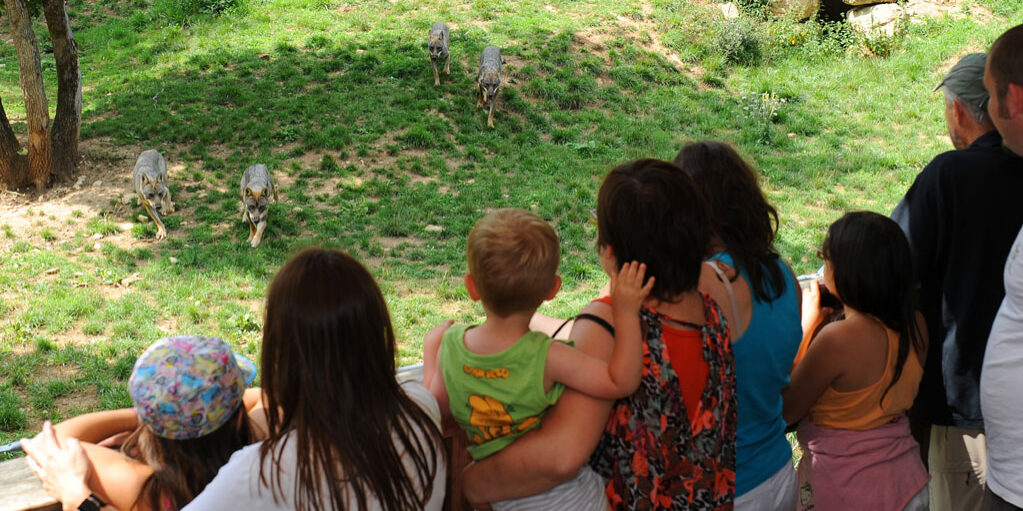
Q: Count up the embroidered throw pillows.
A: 0